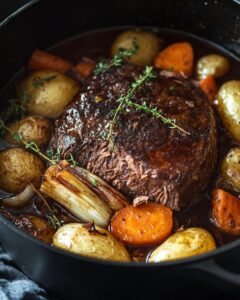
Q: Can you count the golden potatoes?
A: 9